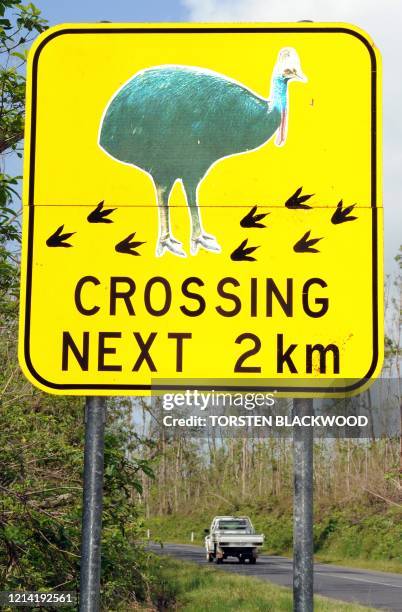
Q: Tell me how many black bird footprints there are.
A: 8